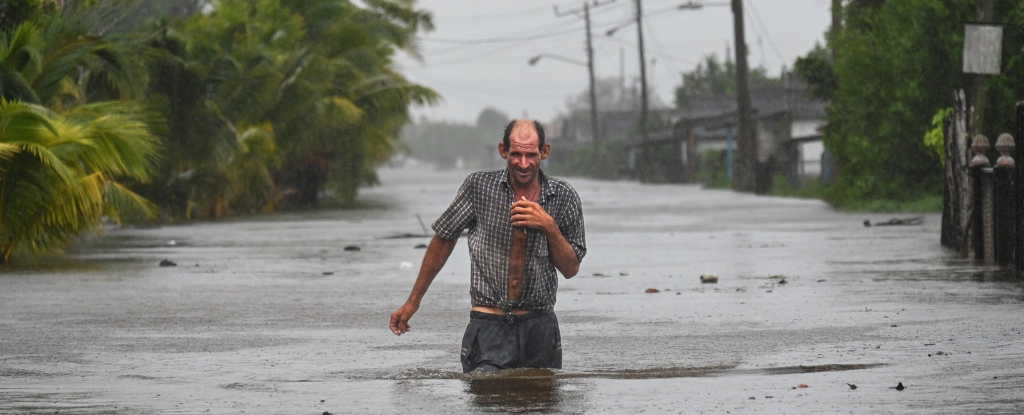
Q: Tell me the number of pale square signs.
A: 1